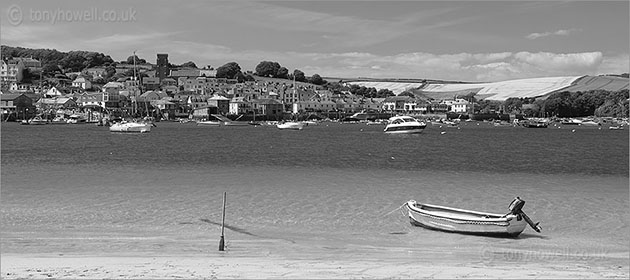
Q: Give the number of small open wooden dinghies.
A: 1